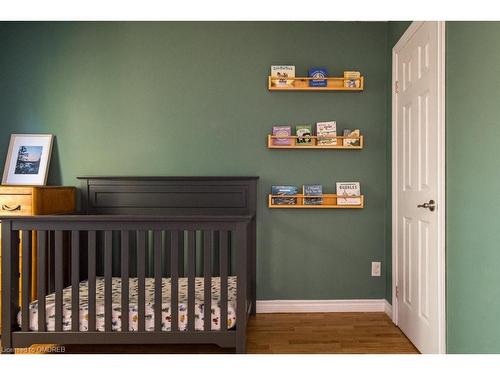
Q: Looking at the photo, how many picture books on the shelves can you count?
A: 10